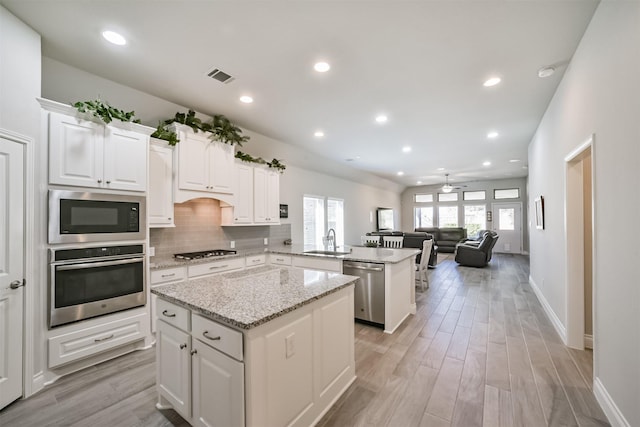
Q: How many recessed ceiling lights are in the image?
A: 11